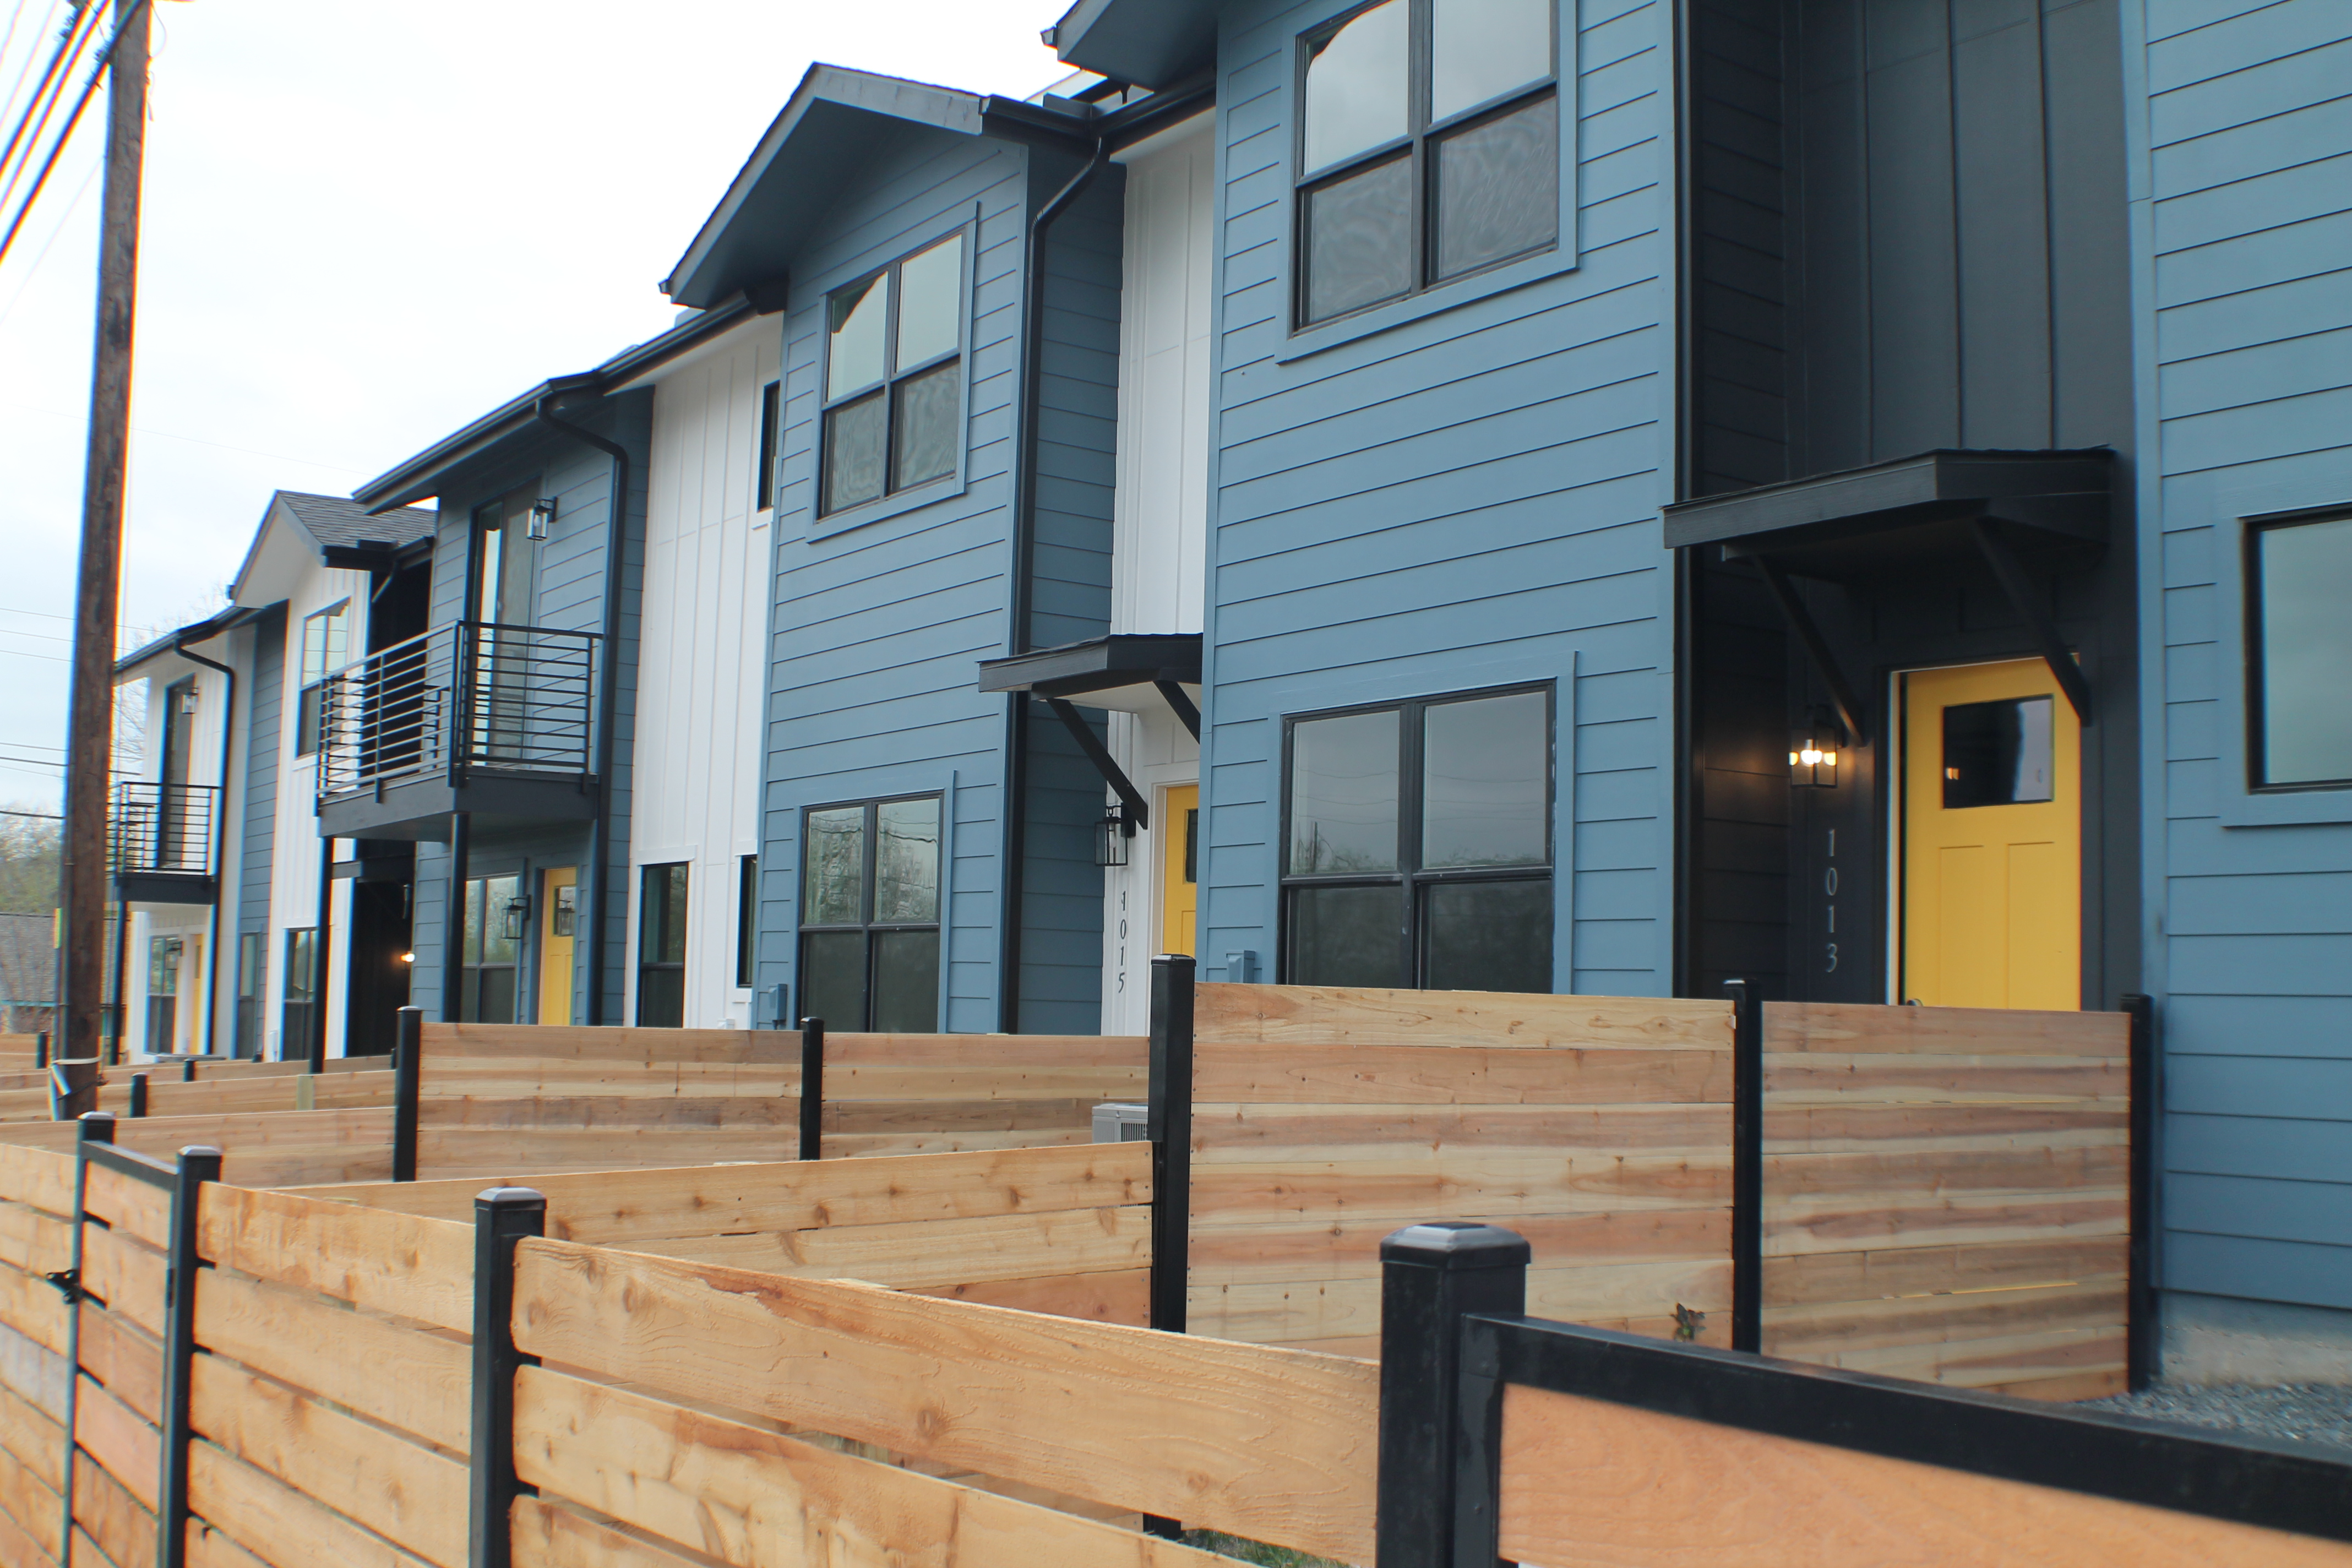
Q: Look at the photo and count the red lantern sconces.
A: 0